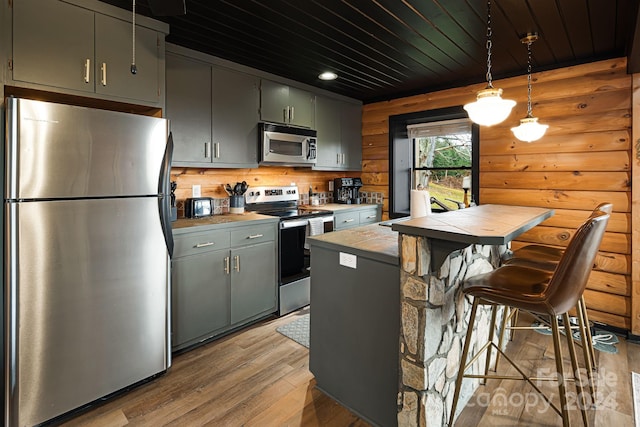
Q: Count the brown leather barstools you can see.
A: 2